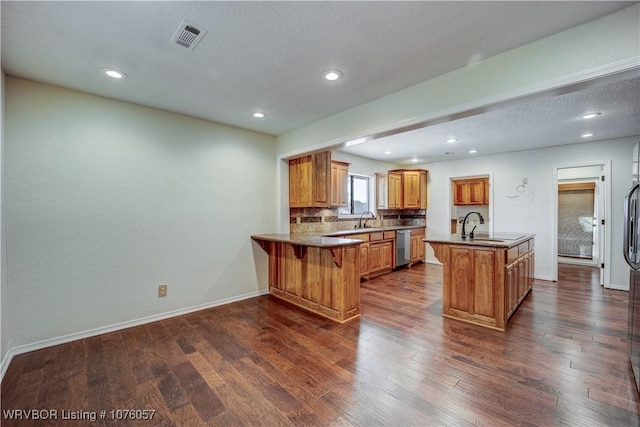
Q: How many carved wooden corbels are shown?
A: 4